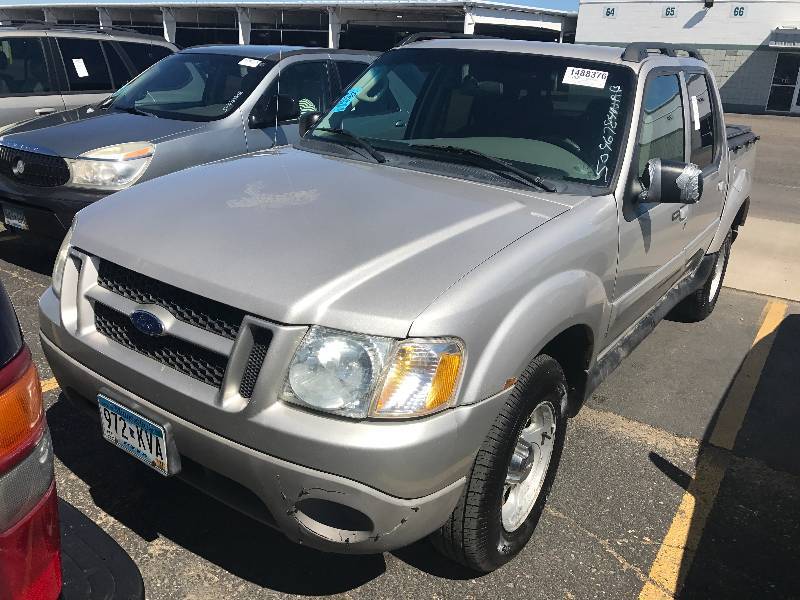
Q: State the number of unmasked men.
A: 0